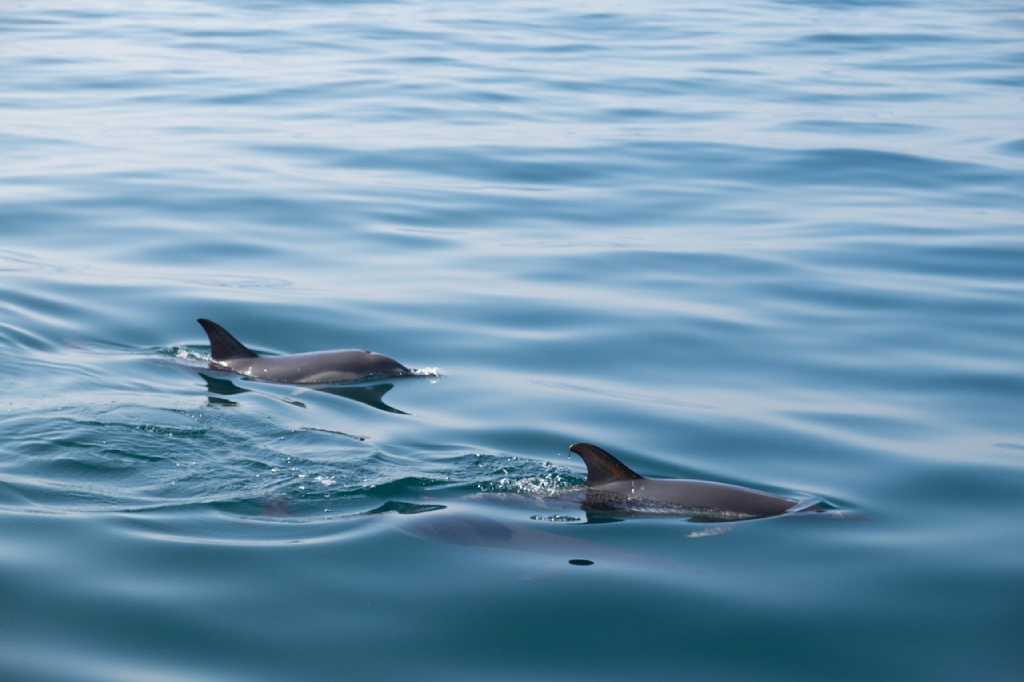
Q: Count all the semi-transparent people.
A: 0